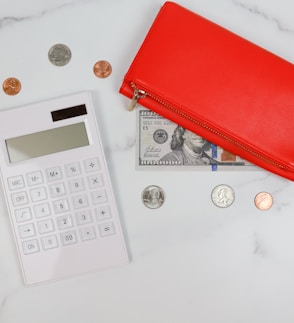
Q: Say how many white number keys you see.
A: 11